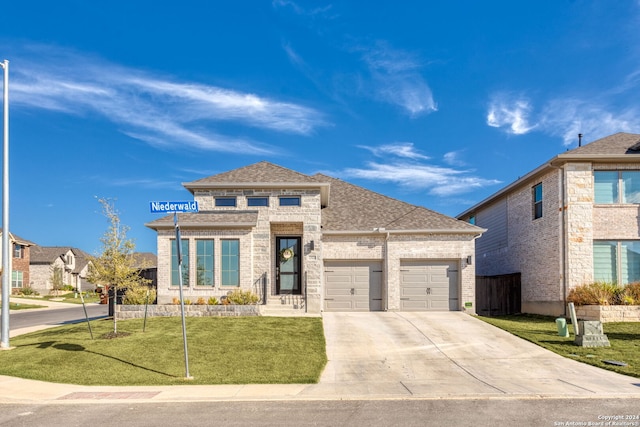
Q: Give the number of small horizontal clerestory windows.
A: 3